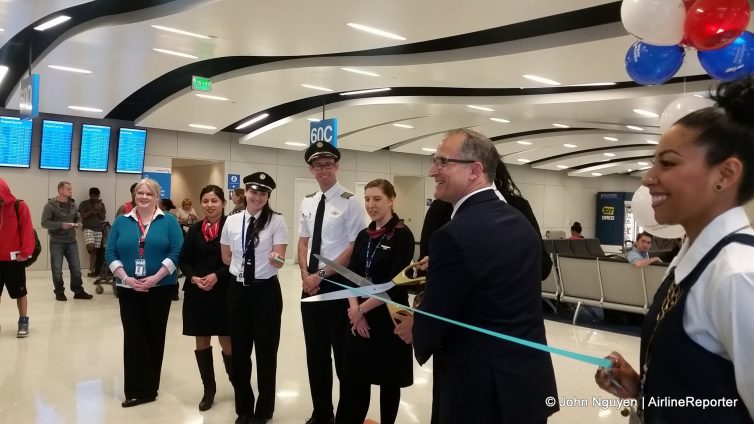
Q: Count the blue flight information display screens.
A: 4